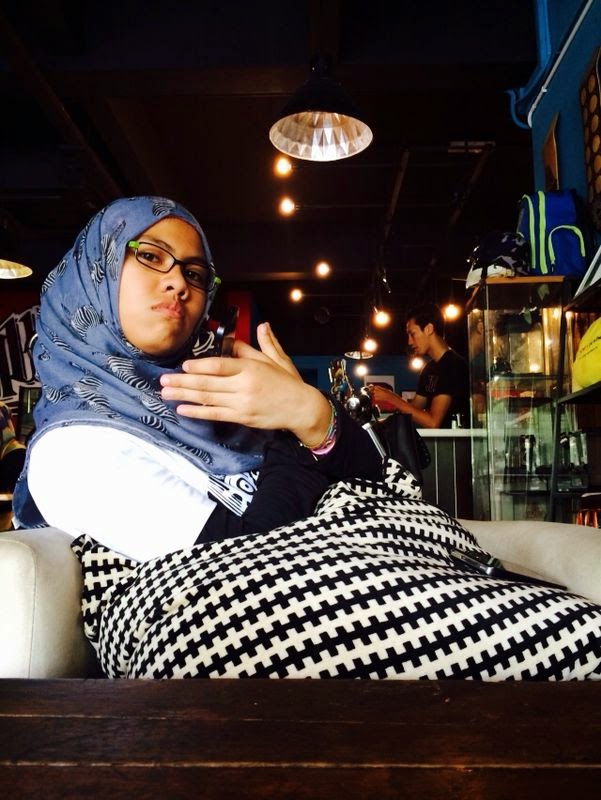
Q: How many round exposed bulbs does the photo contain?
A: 9